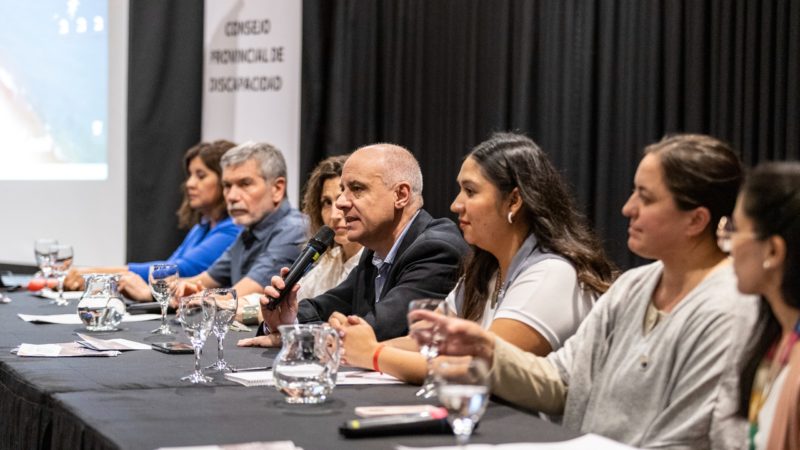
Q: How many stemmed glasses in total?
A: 7